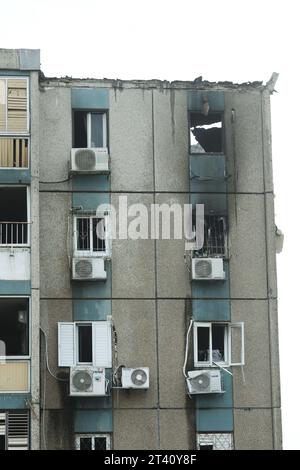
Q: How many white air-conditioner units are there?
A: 6